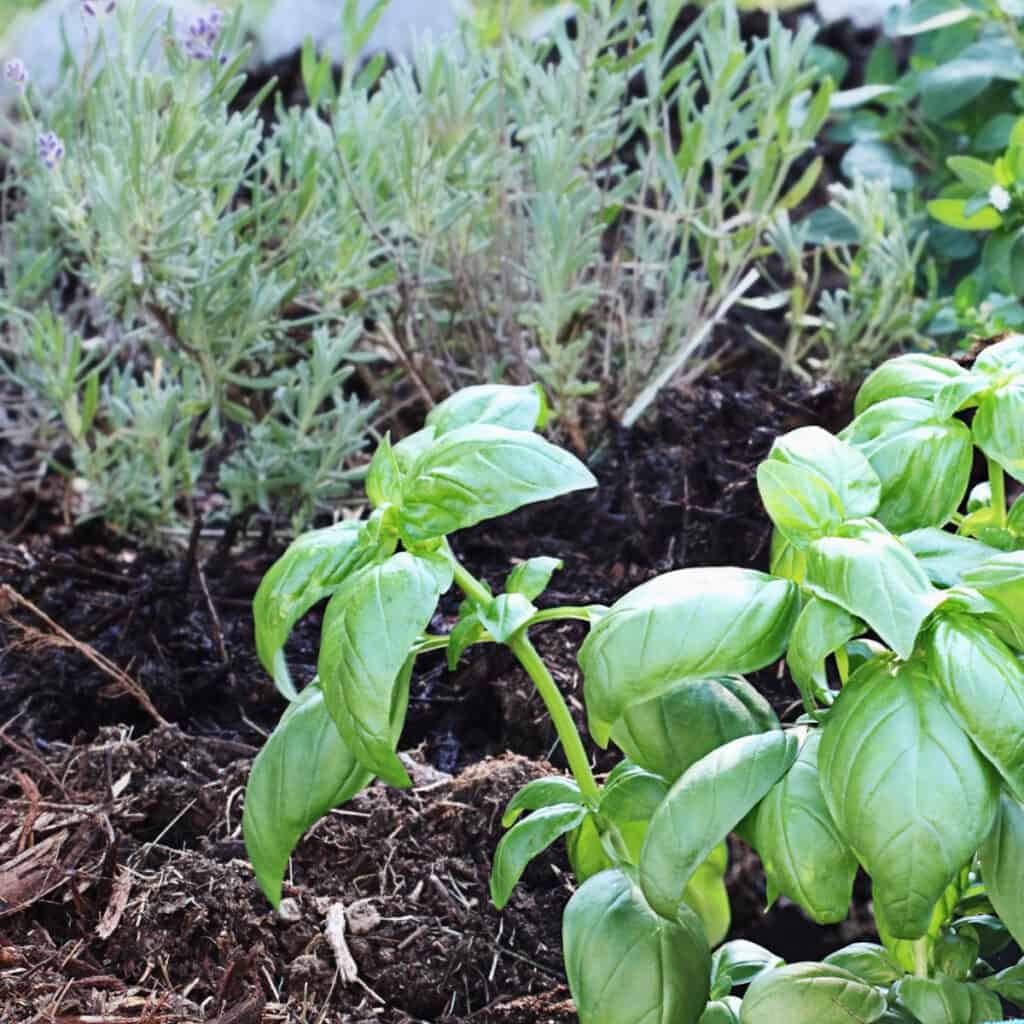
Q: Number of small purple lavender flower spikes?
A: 4